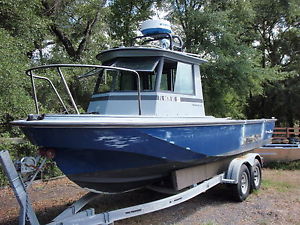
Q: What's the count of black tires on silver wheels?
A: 2